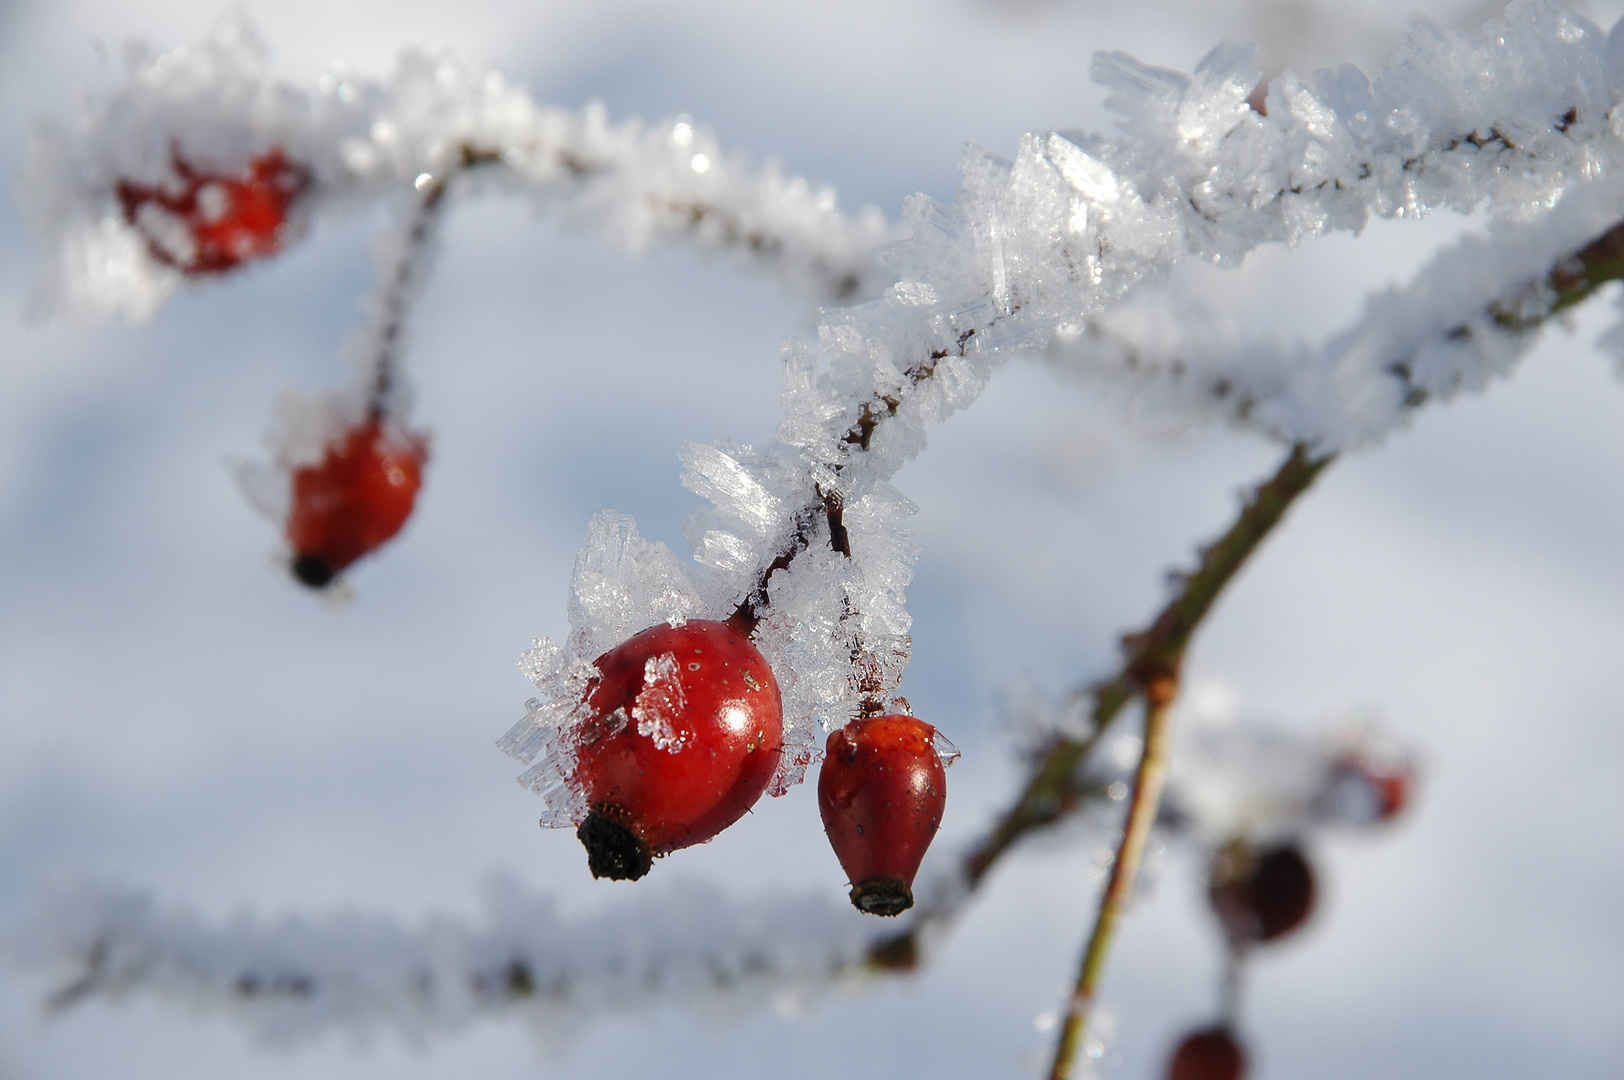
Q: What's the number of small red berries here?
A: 7